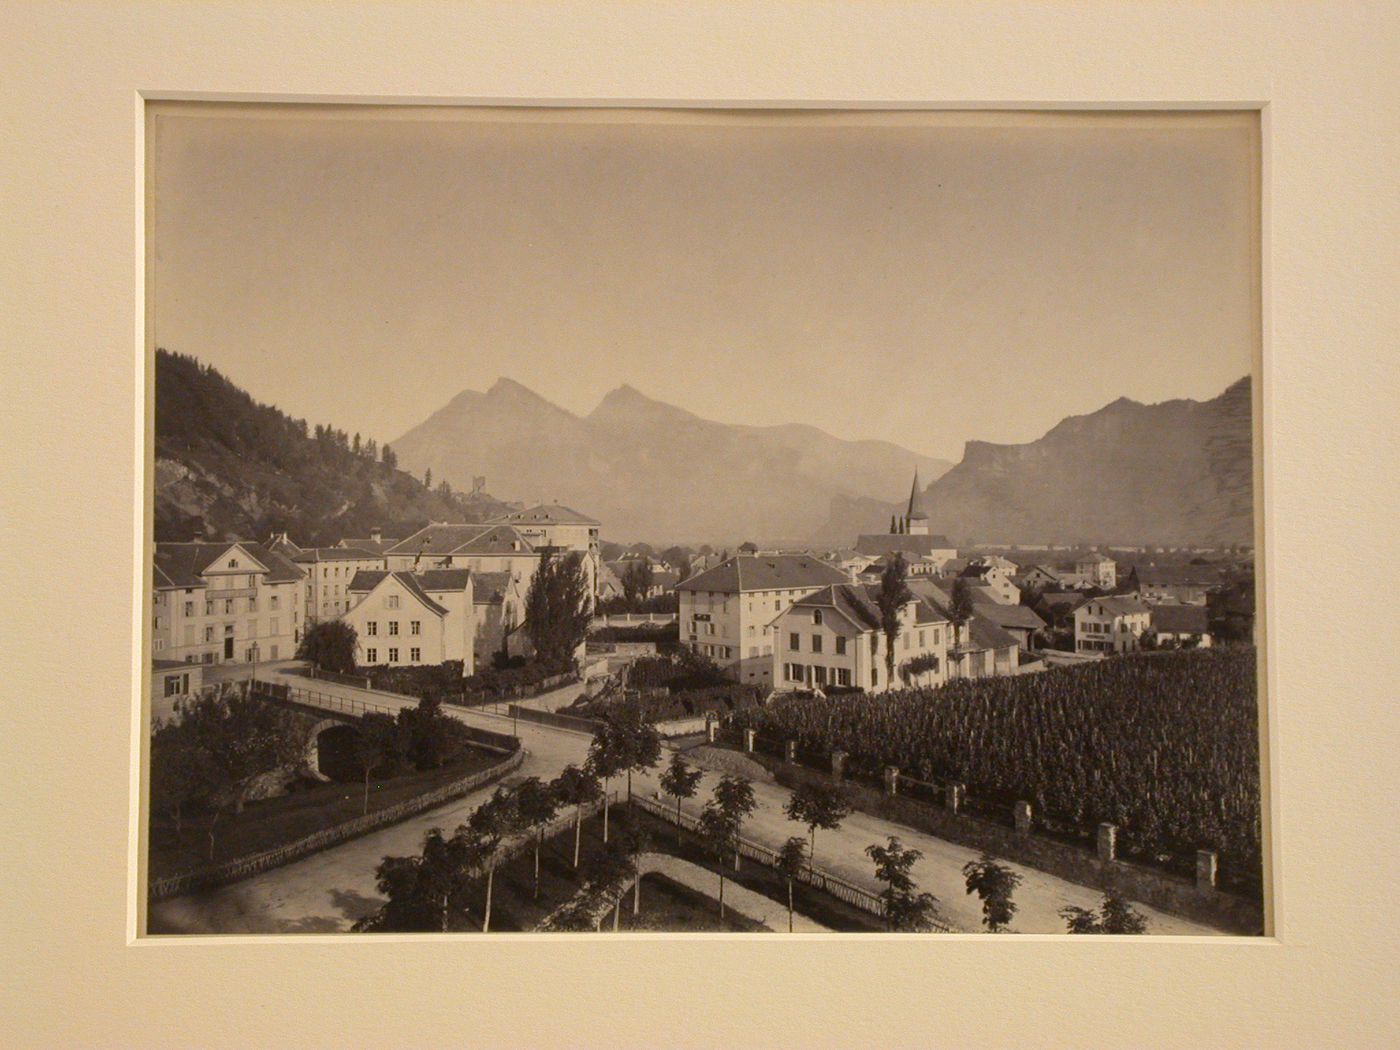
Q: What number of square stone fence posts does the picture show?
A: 9